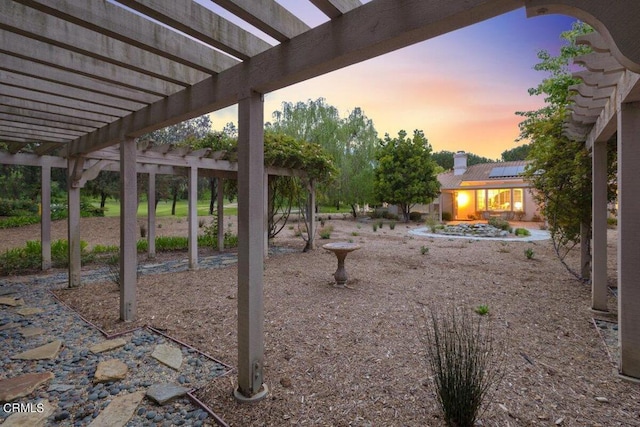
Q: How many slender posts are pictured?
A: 12